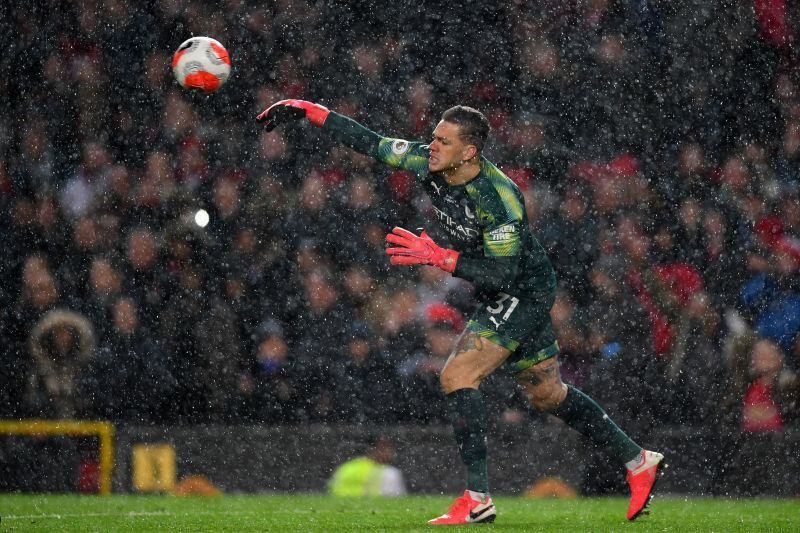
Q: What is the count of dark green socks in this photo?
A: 2